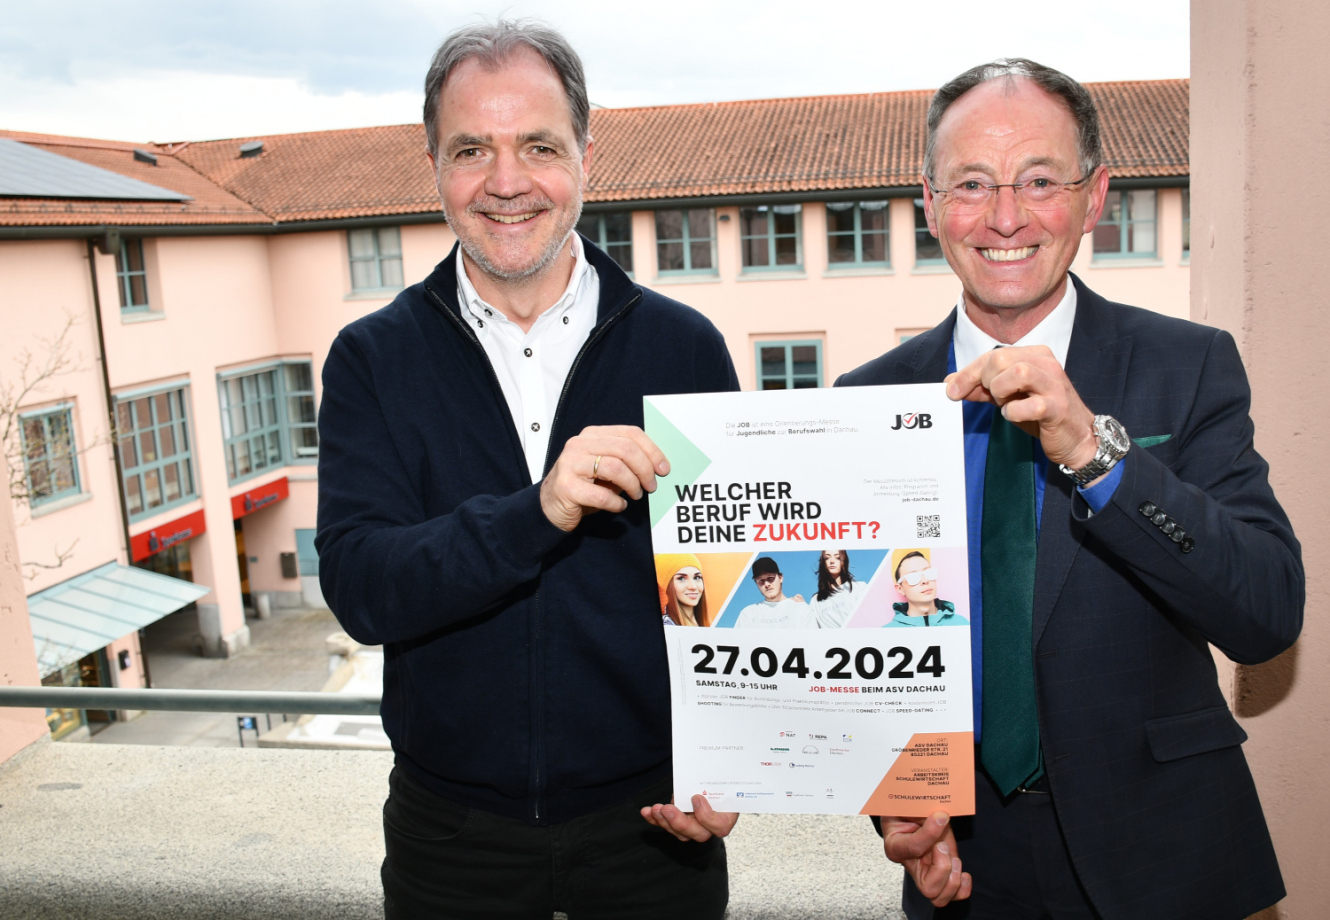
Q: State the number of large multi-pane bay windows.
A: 2